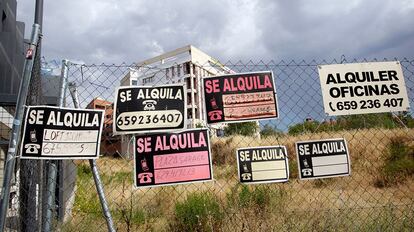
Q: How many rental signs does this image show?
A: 7